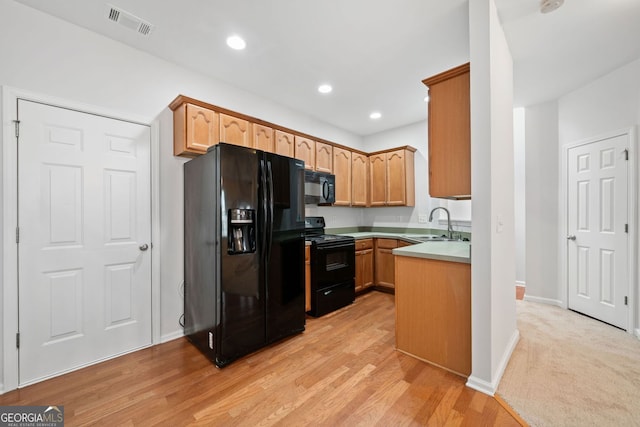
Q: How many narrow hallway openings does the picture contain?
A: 1